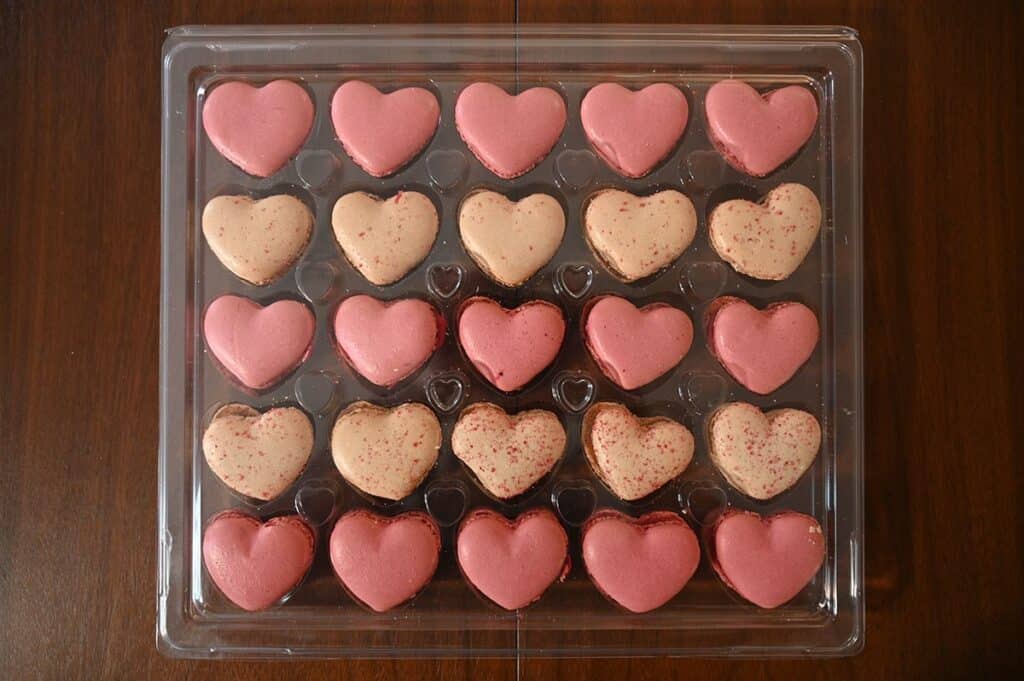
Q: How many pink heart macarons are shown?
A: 15